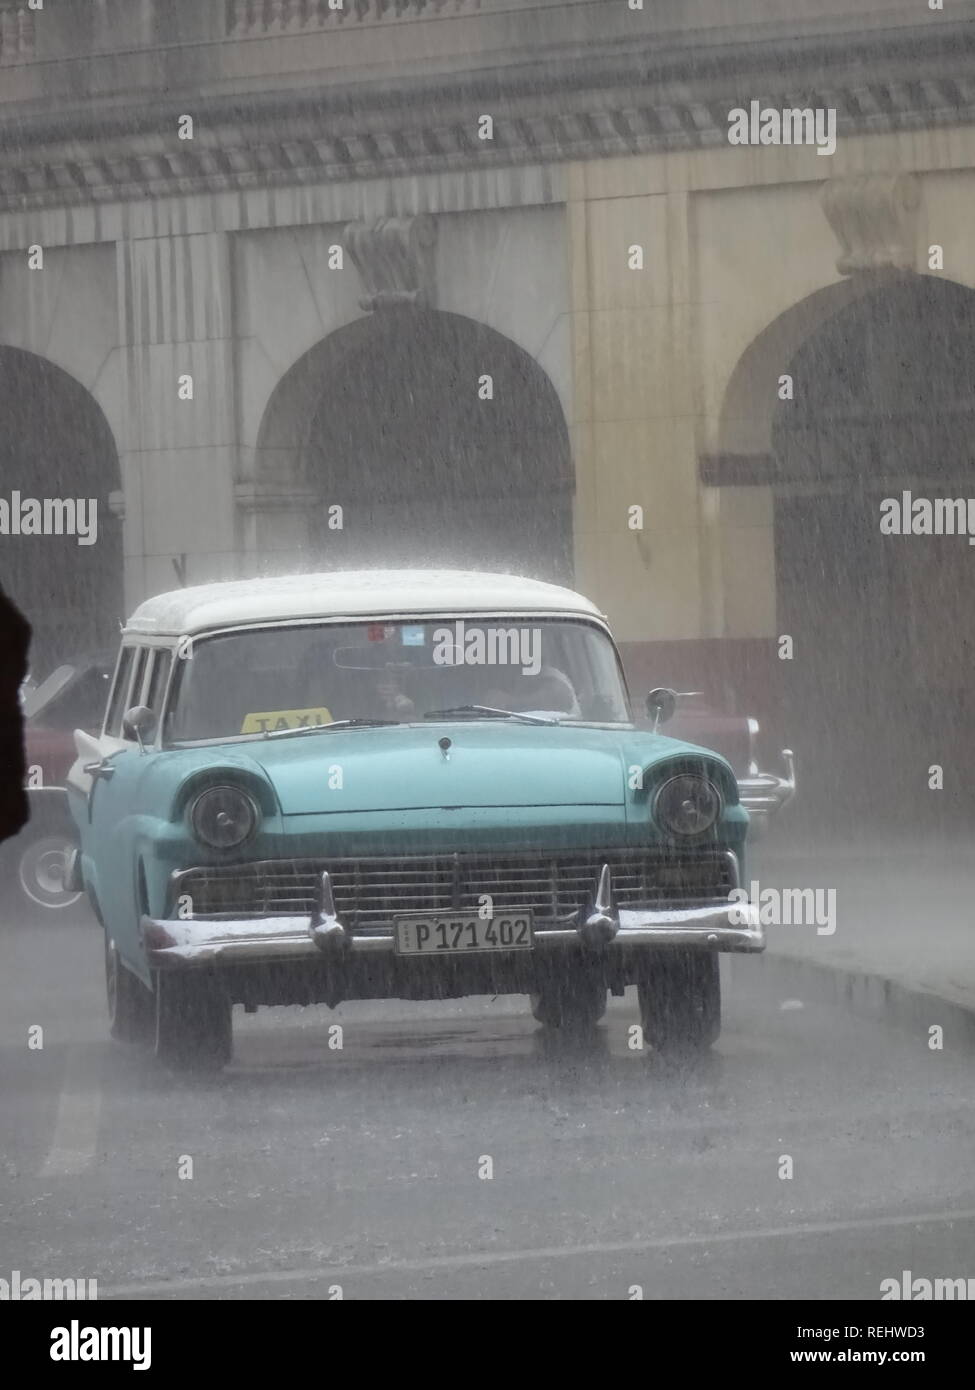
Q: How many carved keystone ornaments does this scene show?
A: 2